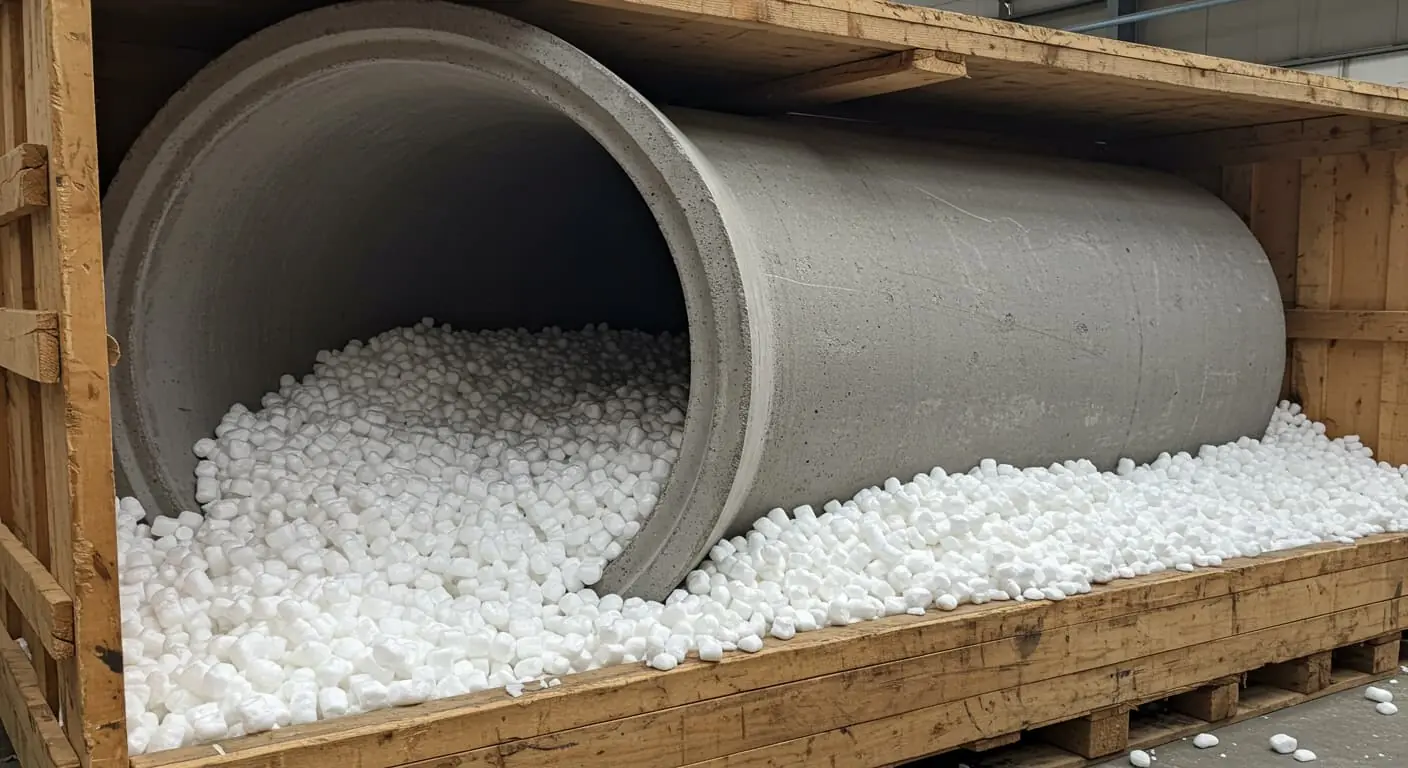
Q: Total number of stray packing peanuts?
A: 6